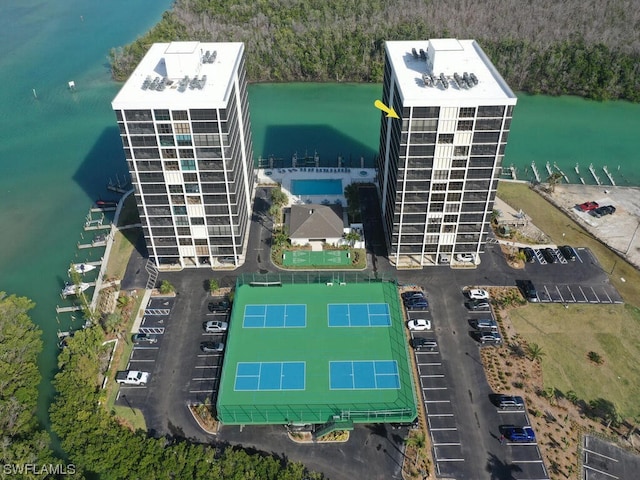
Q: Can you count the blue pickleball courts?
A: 4